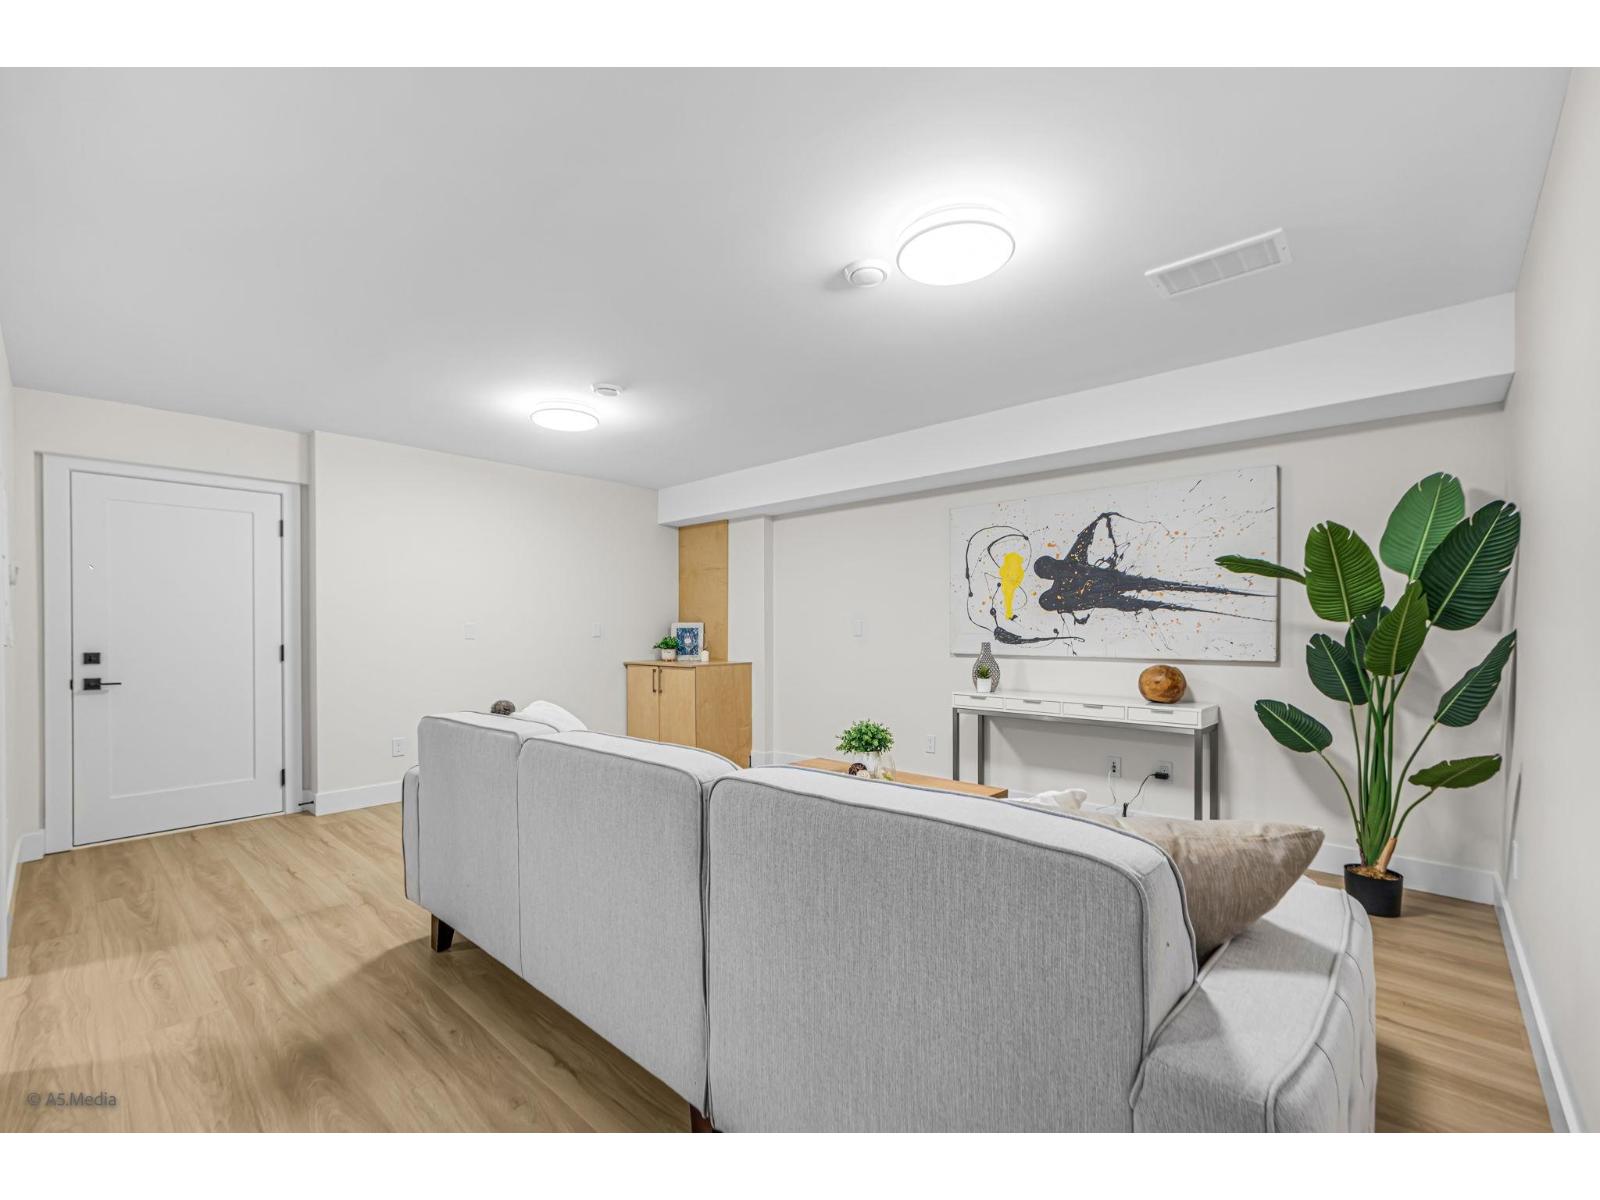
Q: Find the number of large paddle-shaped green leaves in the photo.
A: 10